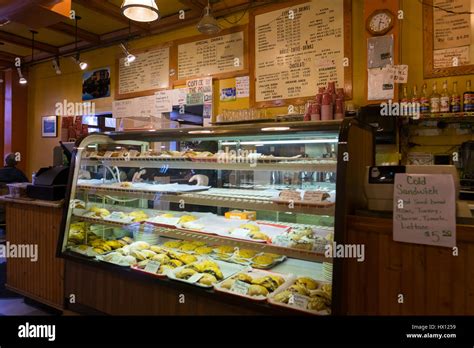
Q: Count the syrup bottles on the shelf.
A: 7